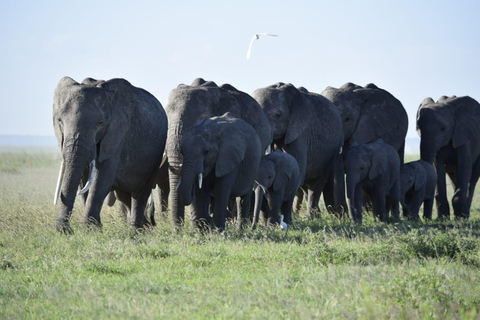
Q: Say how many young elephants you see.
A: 4